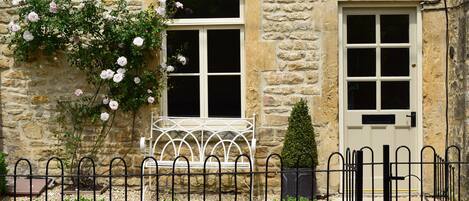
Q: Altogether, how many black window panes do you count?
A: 11